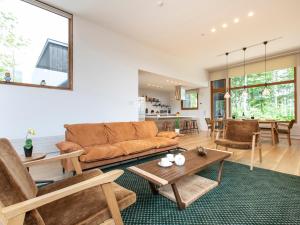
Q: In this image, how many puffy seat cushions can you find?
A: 3